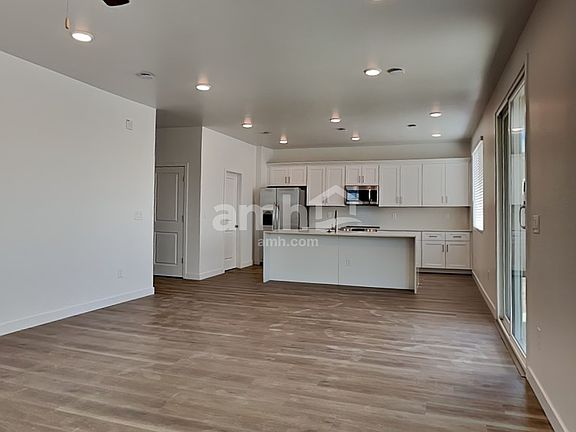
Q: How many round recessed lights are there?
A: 9